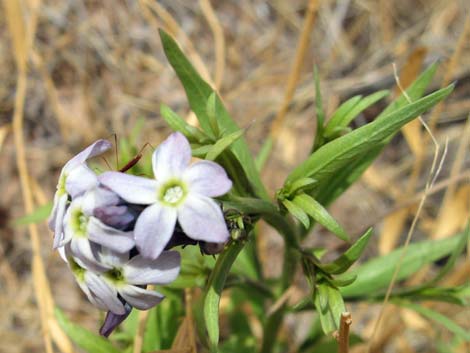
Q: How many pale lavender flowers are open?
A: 5